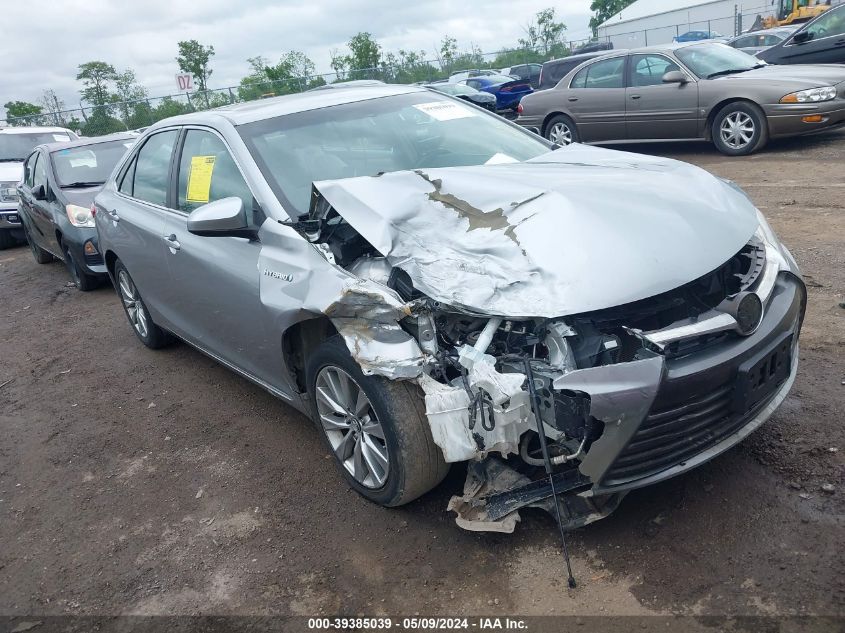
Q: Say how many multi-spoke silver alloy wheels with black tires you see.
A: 4